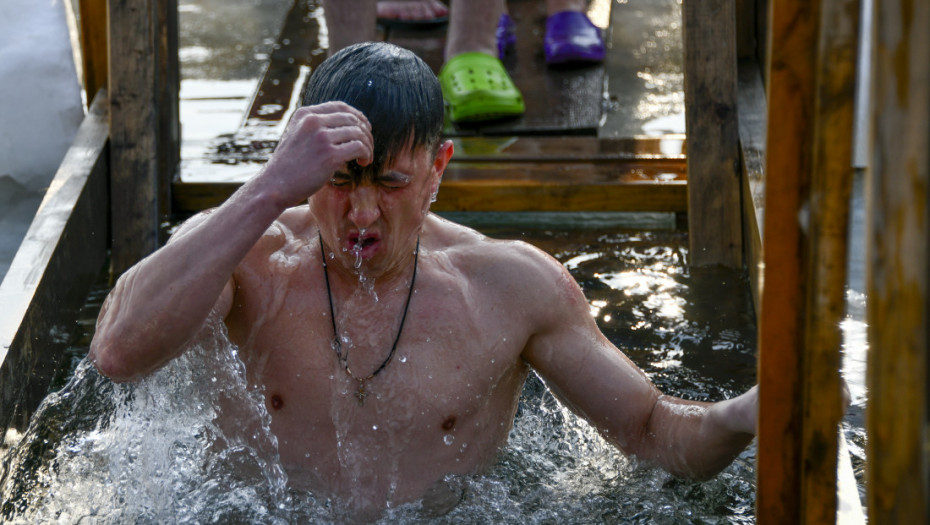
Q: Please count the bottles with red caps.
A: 0